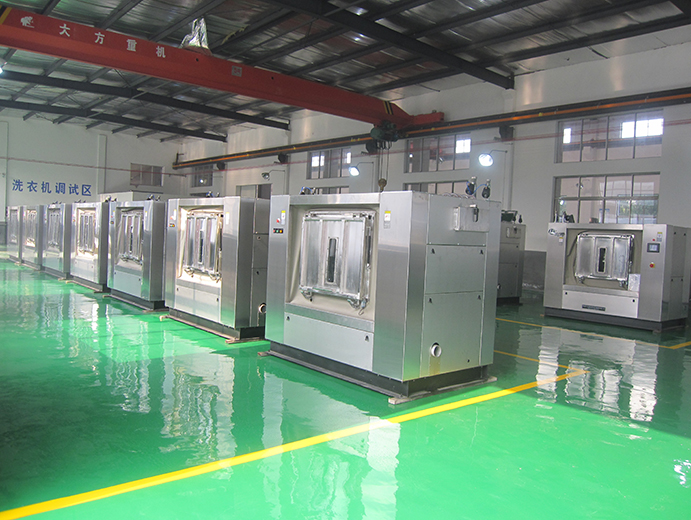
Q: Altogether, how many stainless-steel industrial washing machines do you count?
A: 9